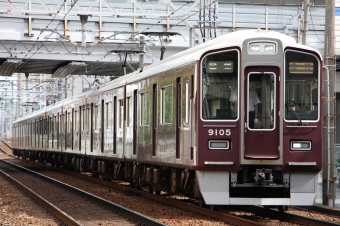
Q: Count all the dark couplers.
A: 1